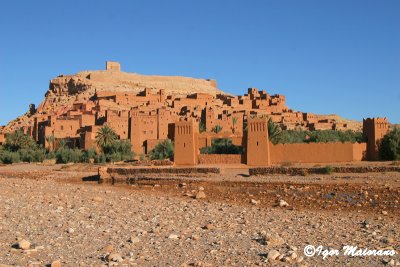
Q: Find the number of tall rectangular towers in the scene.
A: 3